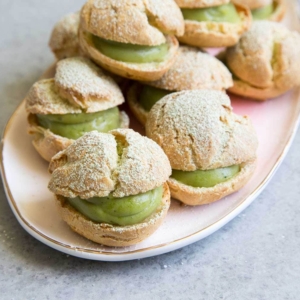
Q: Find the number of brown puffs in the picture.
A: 9